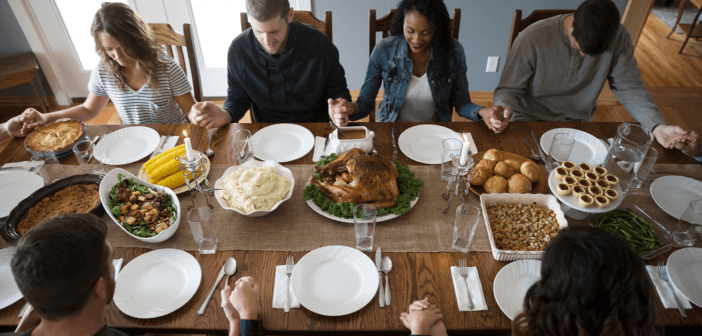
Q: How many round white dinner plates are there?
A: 11